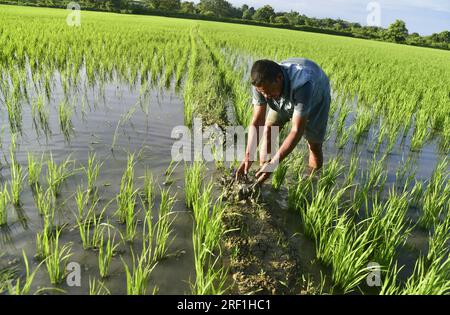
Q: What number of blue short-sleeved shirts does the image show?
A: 1